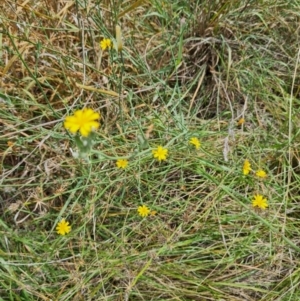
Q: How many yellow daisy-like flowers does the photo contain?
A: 10